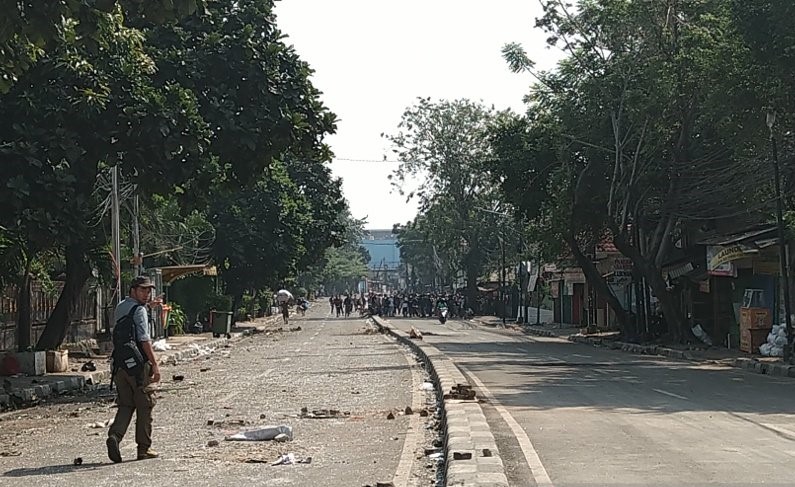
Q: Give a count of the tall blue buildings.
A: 1